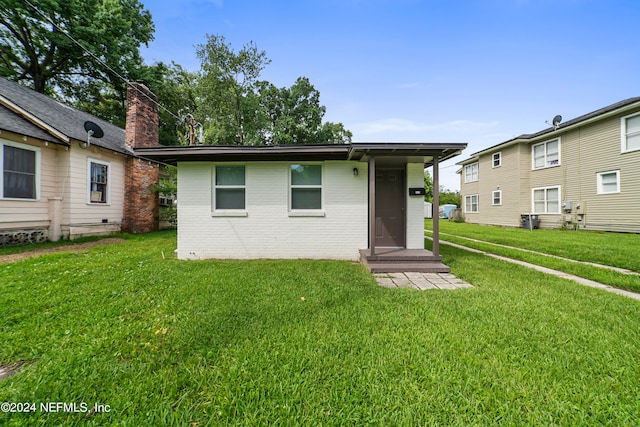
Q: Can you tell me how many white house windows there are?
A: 2